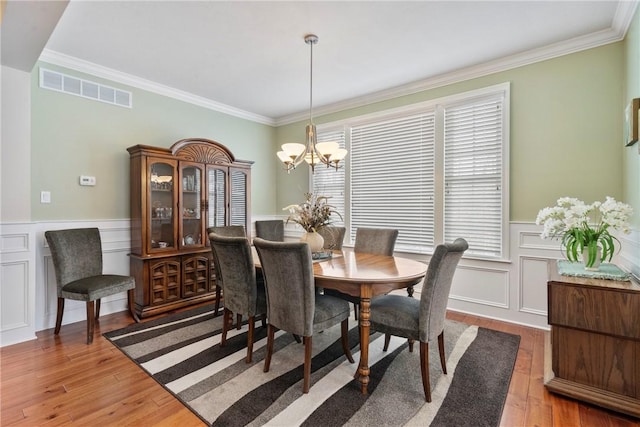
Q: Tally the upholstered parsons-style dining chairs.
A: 8